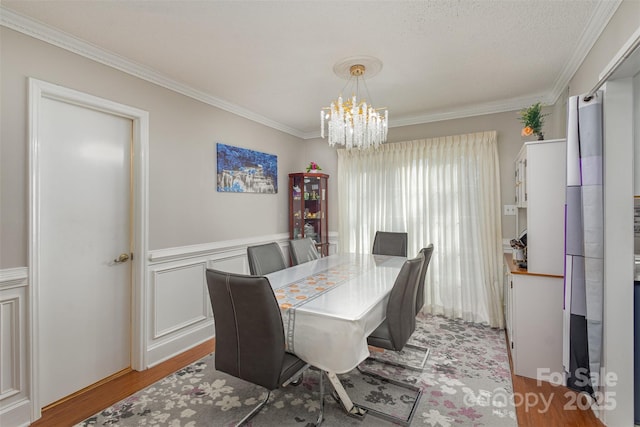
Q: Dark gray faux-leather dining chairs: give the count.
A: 6